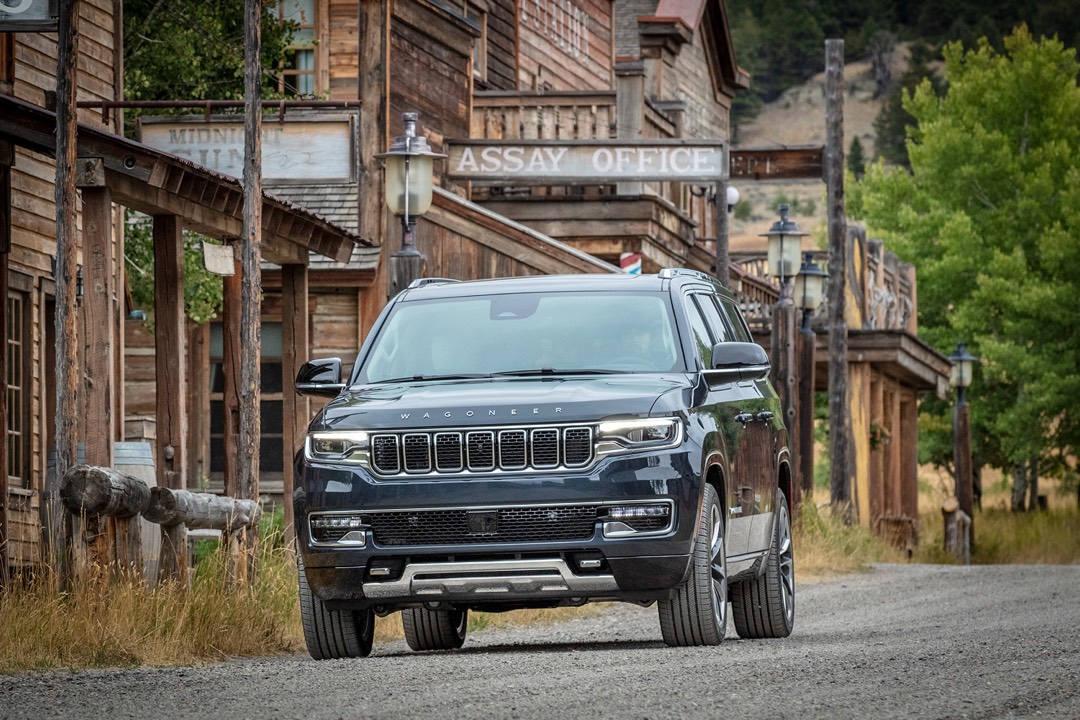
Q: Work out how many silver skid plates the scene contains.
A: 1